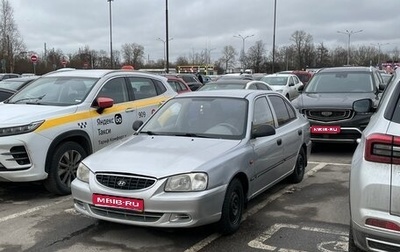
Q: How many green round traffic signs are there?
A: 0